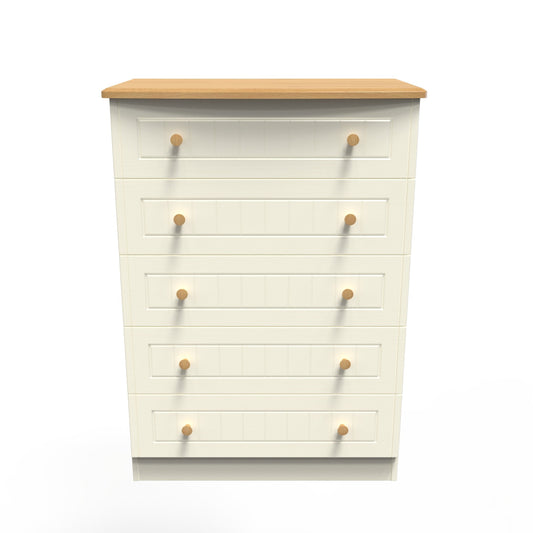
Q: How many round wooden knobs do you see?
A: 10